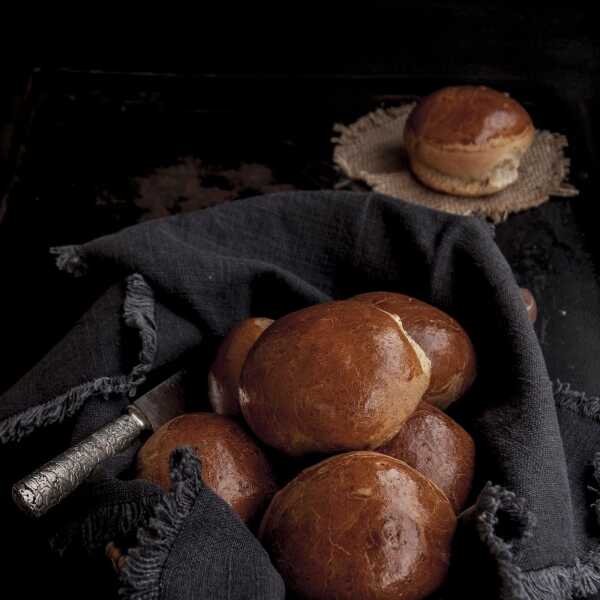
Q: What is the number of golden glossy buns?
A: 7